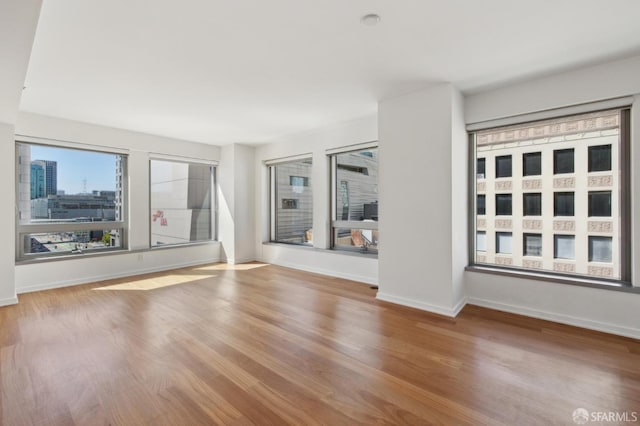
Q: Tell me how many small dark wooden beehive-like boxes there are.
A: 0